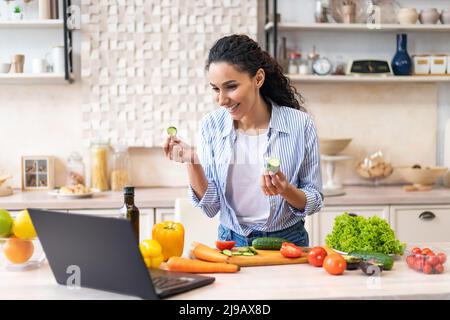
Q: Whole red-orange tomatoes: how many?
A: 2